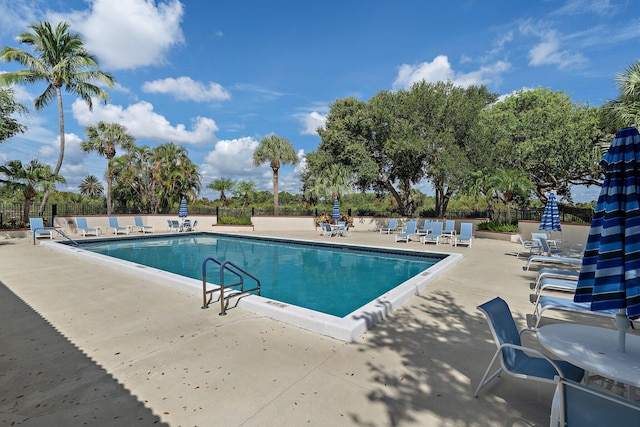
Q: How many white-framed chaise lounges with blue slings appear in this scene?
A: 15